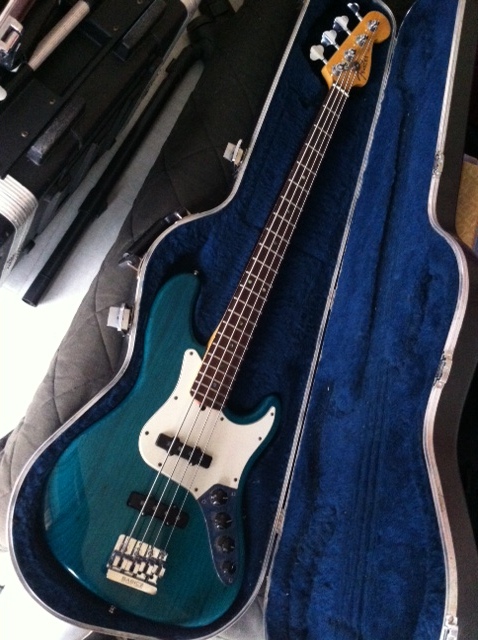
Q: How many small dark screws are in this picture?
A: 9